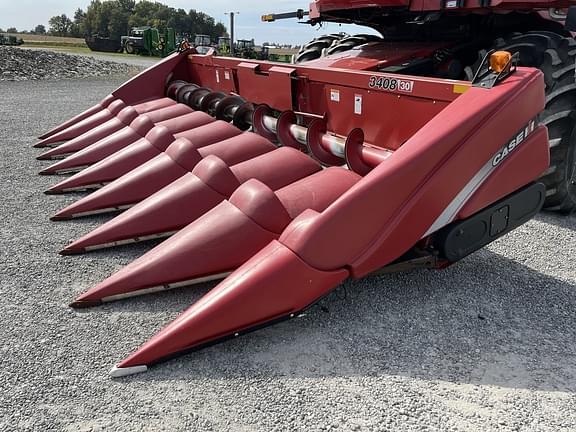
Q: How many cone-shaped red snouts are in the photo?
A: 9